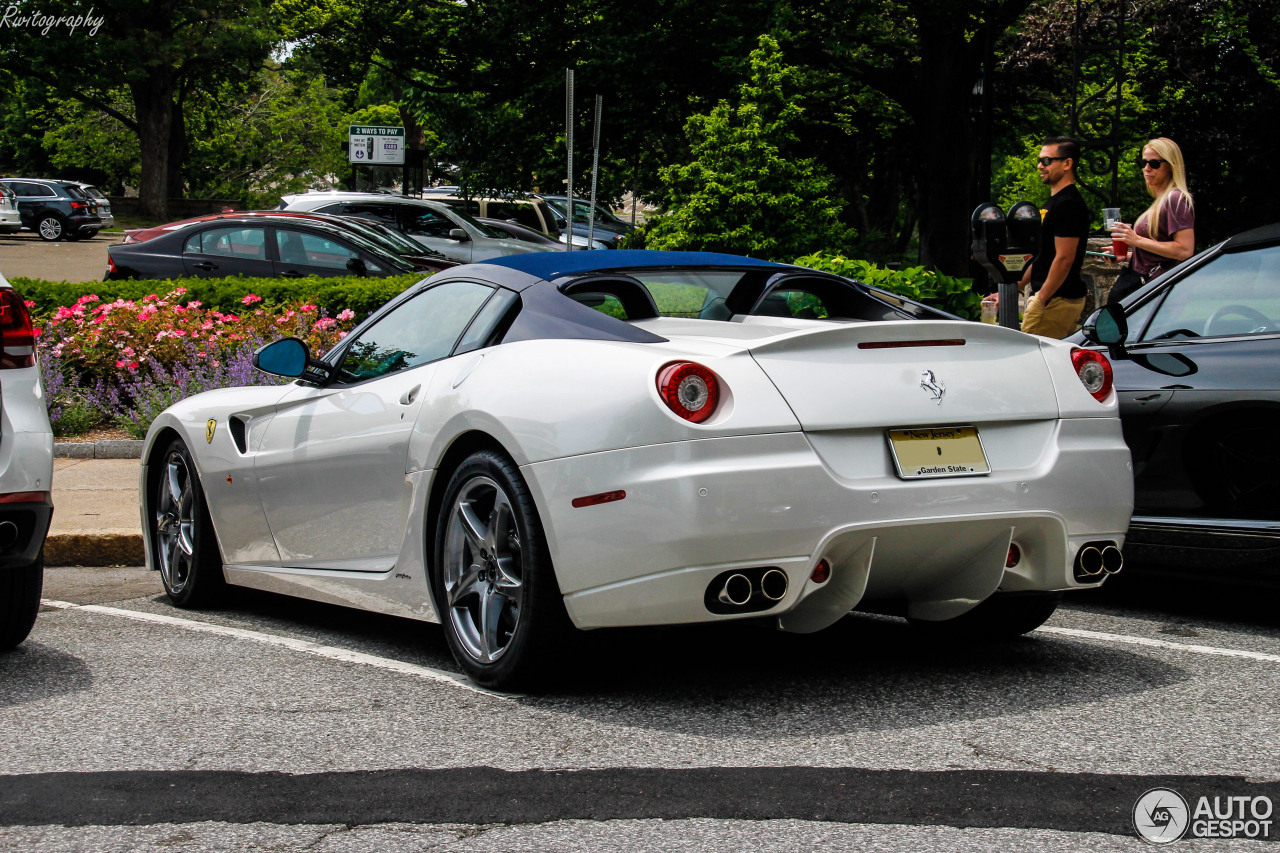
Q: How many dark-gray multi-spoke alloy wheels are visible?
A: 2